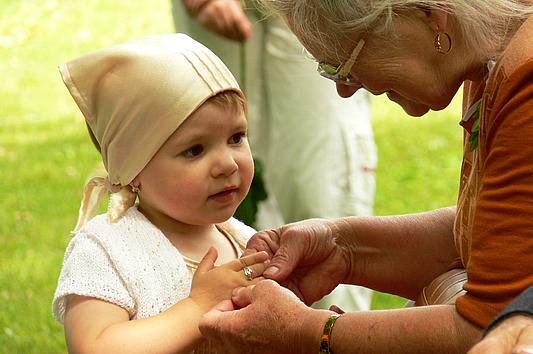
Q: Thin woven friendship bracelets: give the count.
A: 1